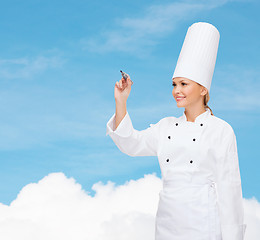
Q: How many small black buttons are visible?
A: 6